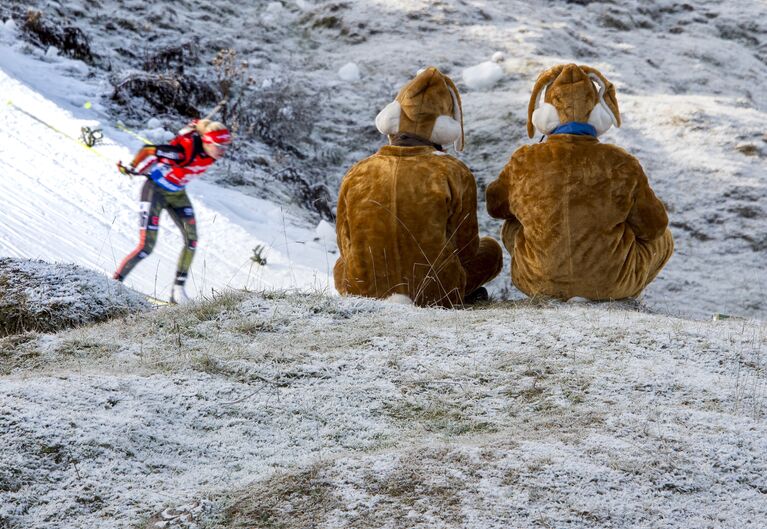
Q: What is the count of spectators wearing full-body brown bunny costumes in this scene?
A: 2